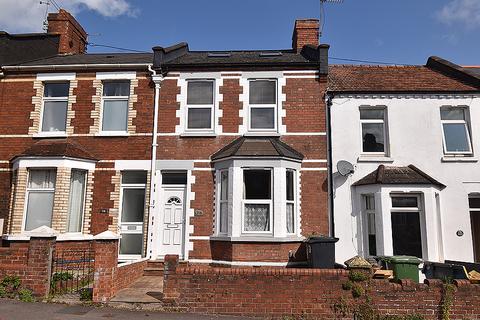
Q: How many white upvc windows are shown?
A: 13